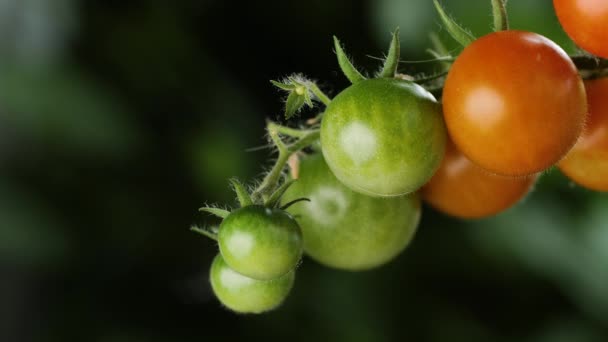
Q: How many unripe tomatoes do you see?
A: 4